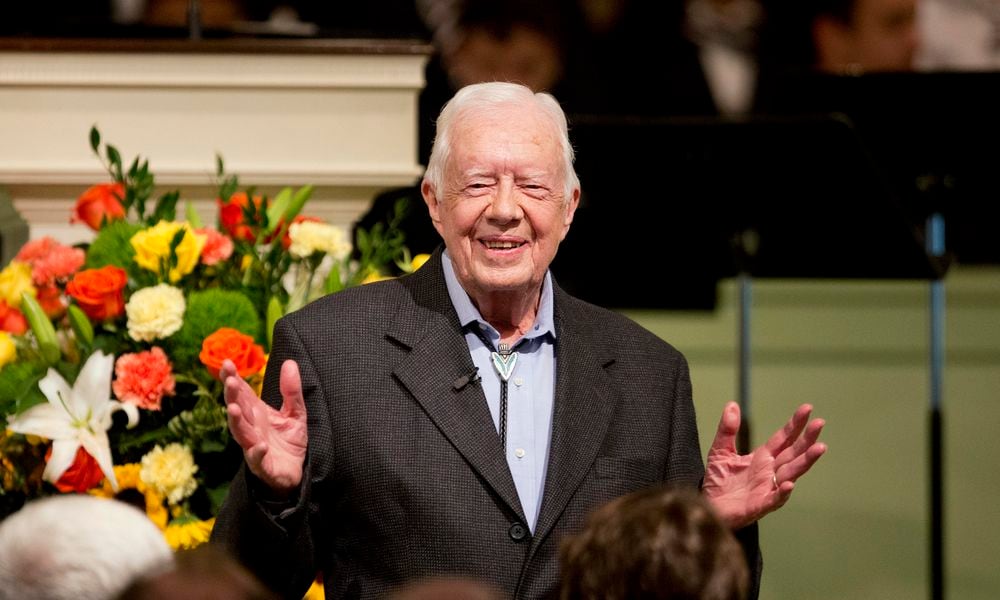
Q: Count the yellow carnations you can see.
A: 3